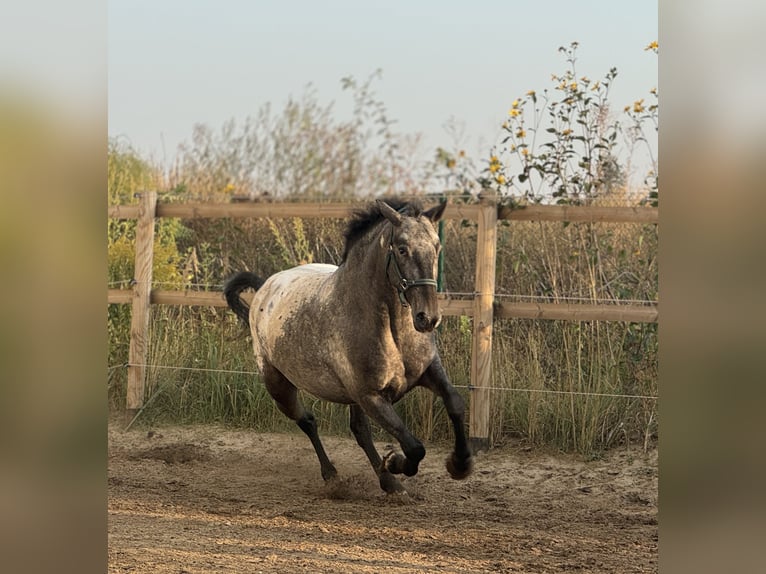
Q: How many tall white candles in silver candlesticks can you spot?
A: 0